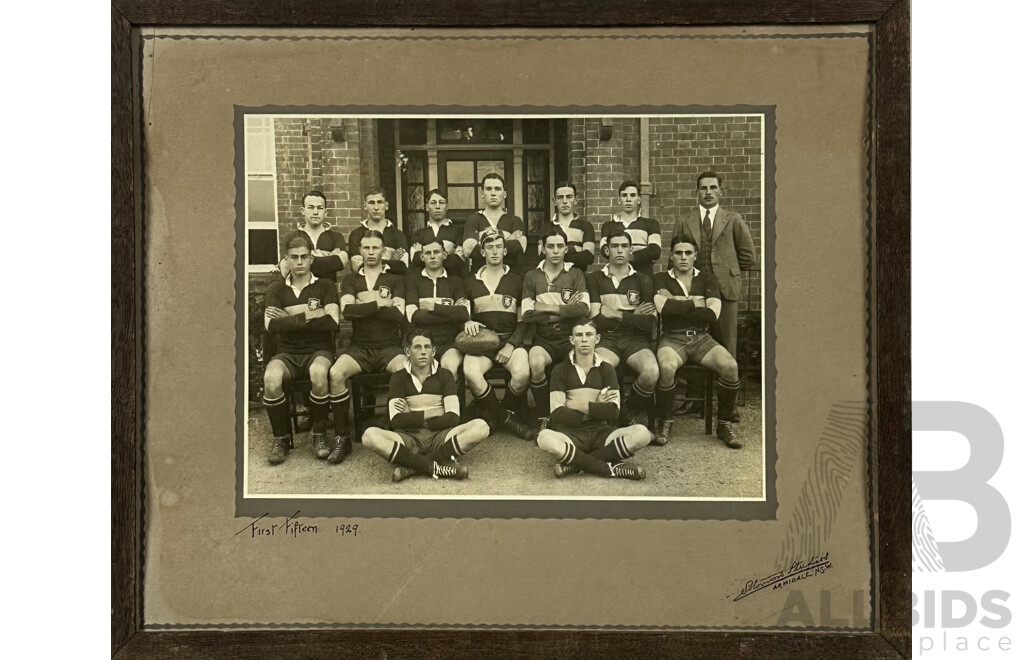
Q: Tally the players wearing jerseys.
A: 15